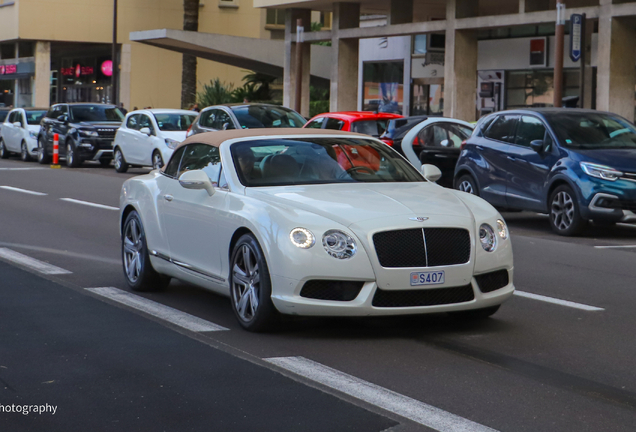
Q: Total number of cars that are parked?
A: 7